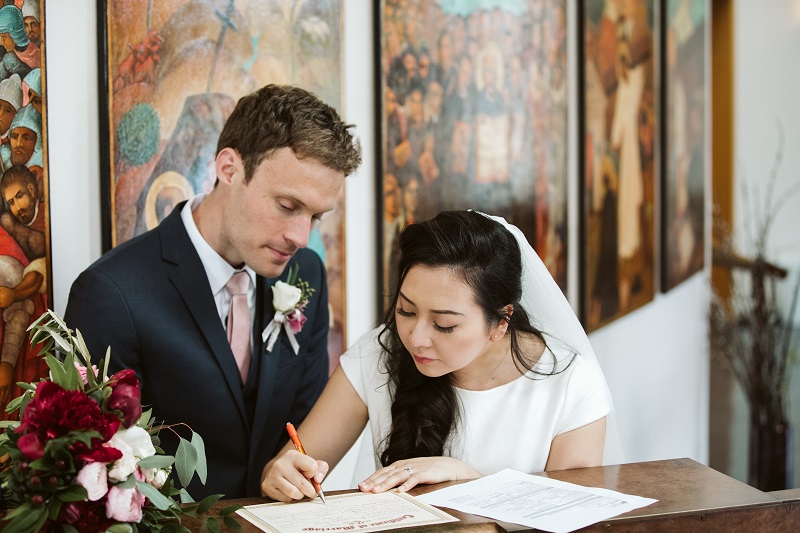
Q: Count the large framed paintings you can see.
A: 5